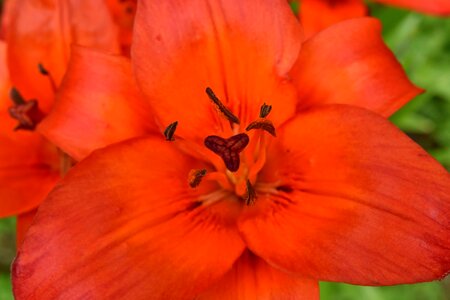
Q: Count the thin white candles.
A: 0